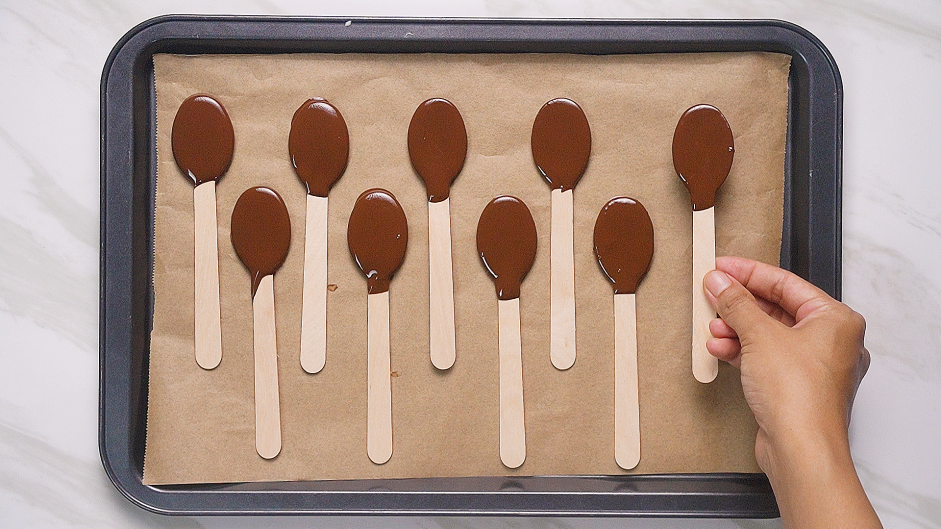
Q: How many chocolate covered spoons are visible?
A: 9